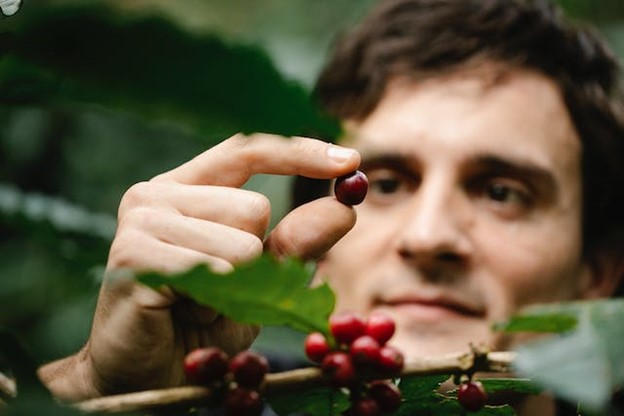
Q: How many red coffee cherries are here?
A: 13